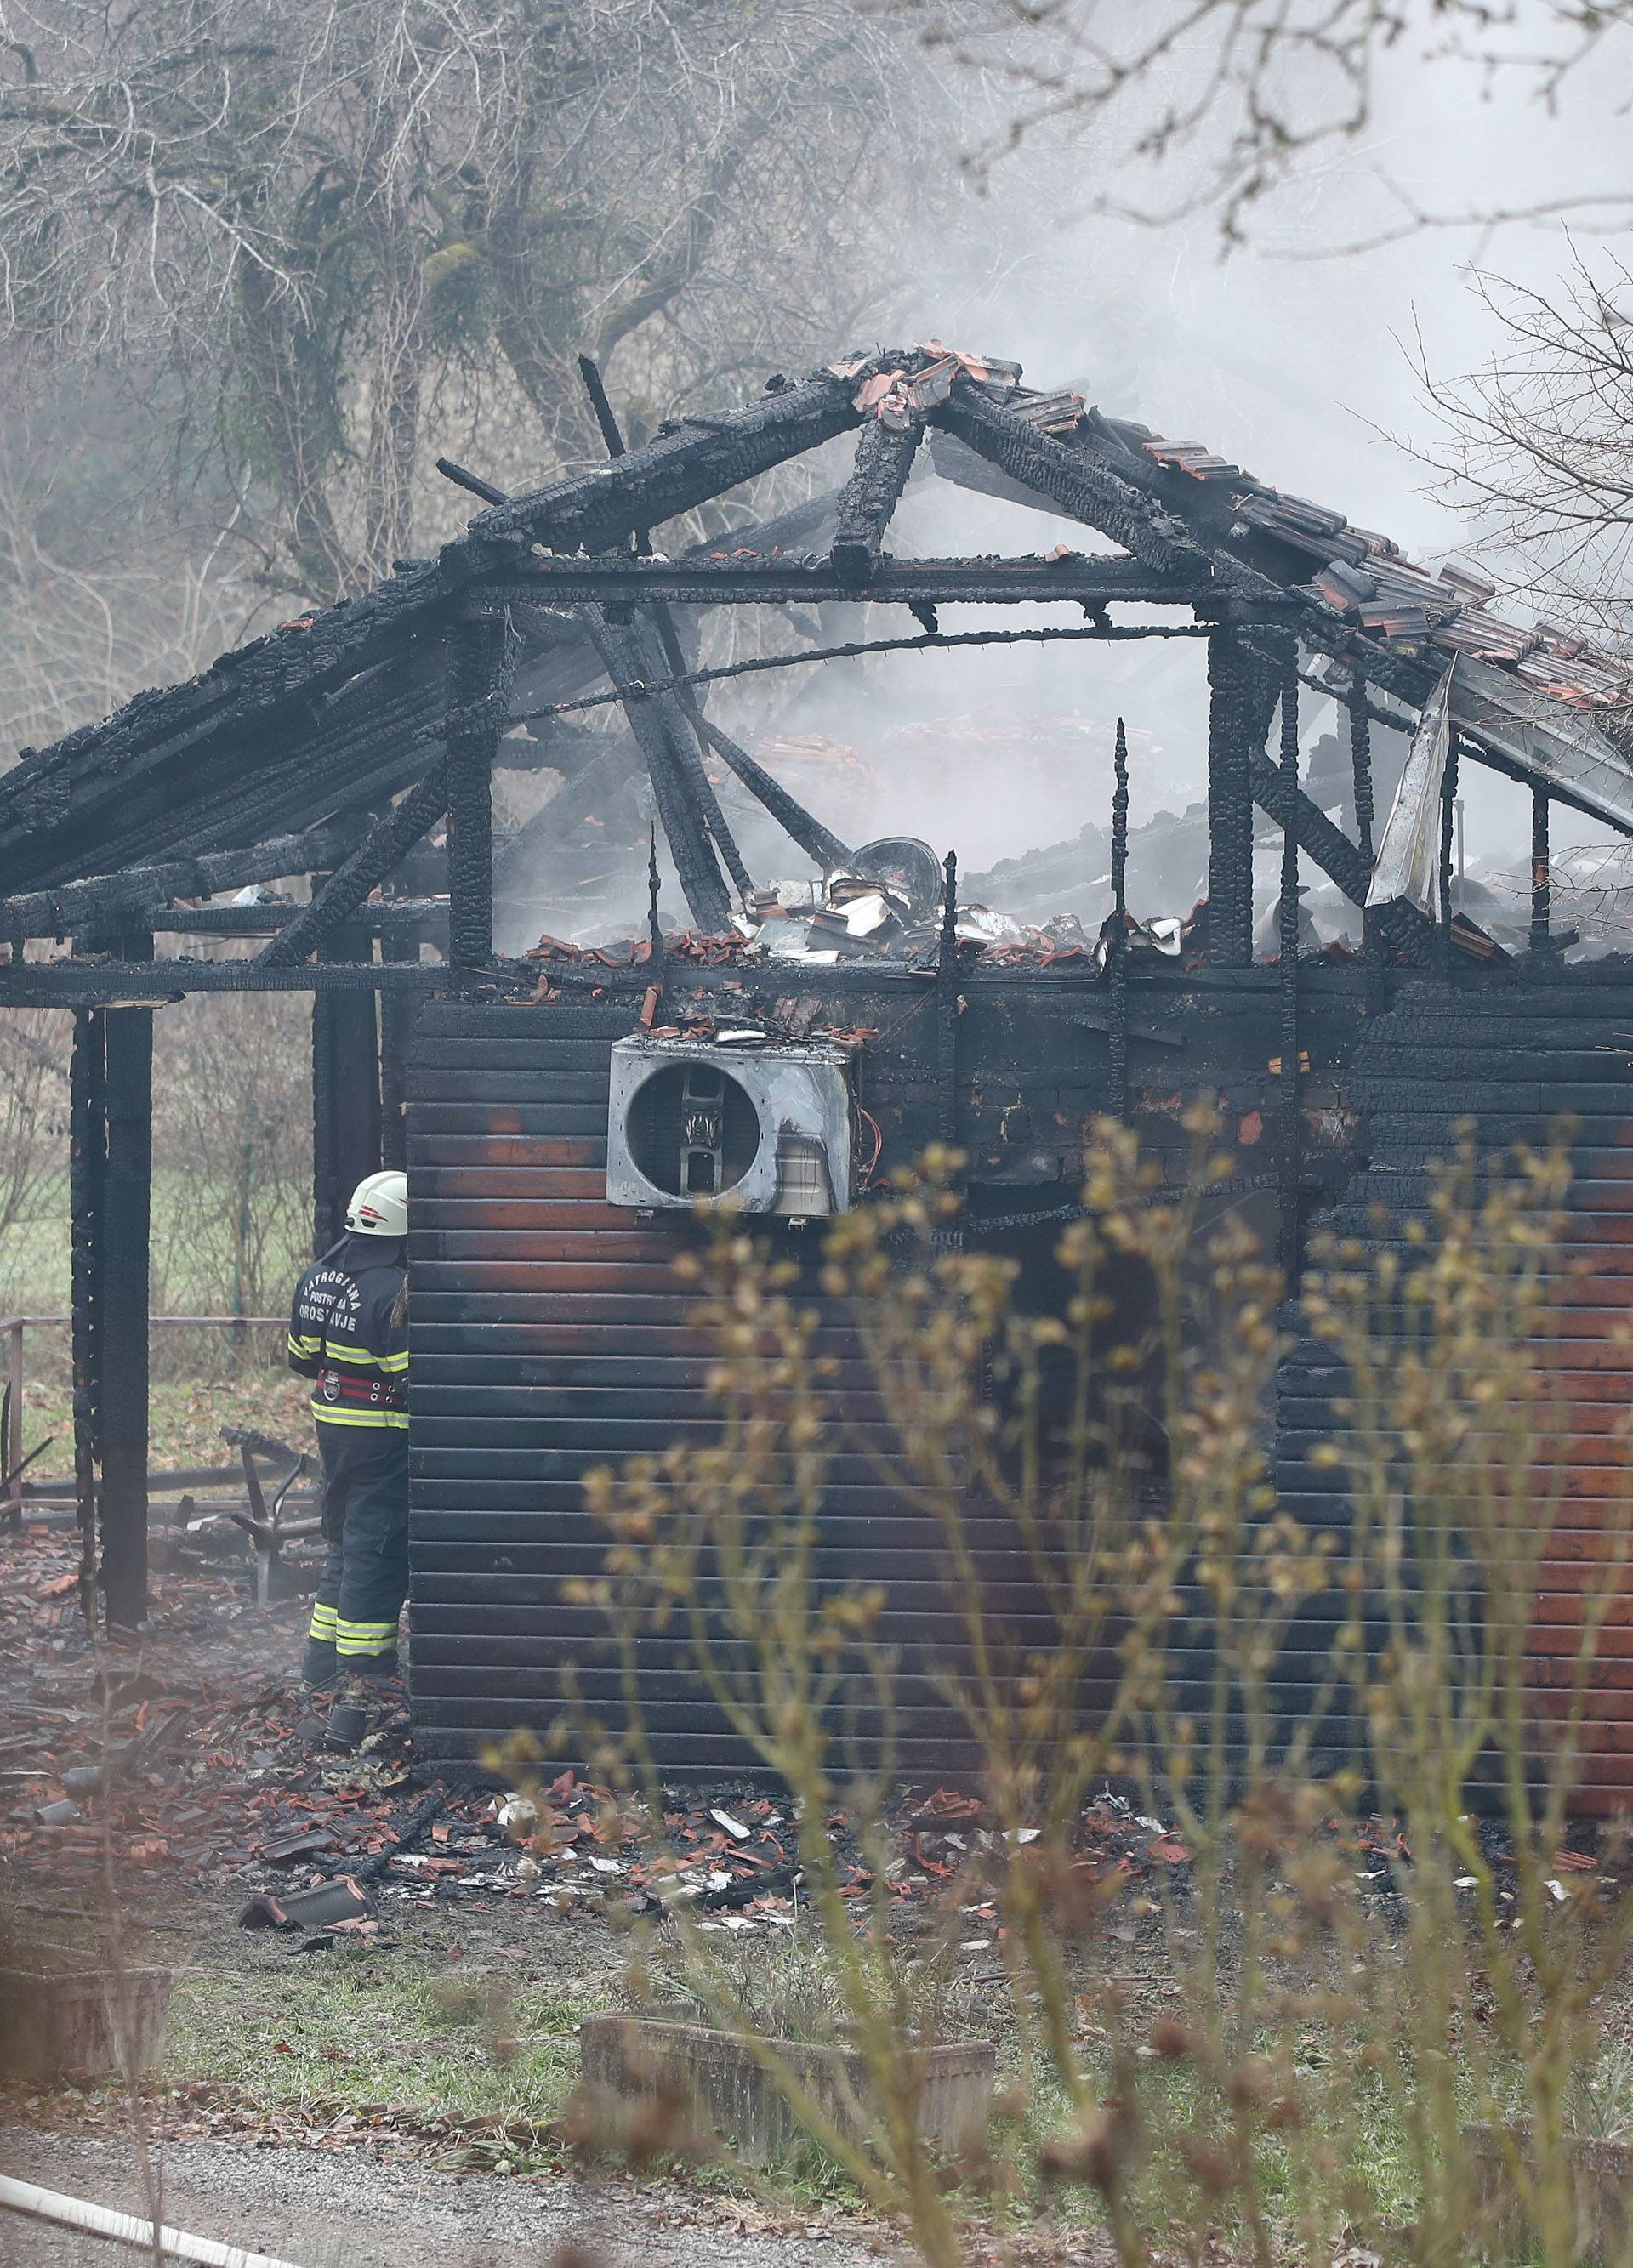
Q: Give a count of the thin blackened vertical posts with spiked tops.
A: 3